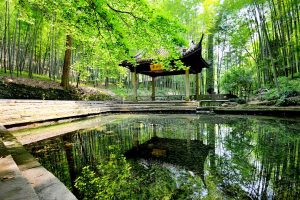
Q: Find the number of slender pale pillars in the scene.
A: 4